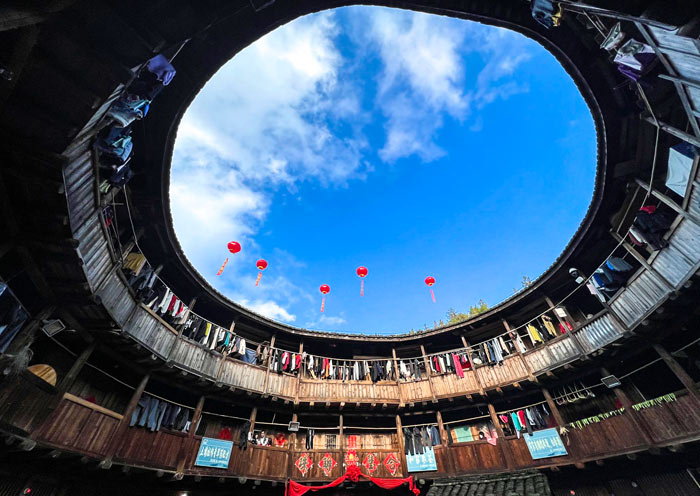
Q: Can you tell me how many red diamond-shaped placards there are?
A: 4